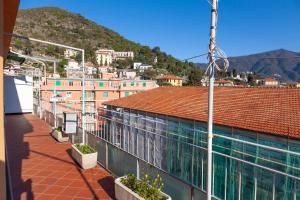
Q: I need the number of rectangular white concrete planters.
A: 3